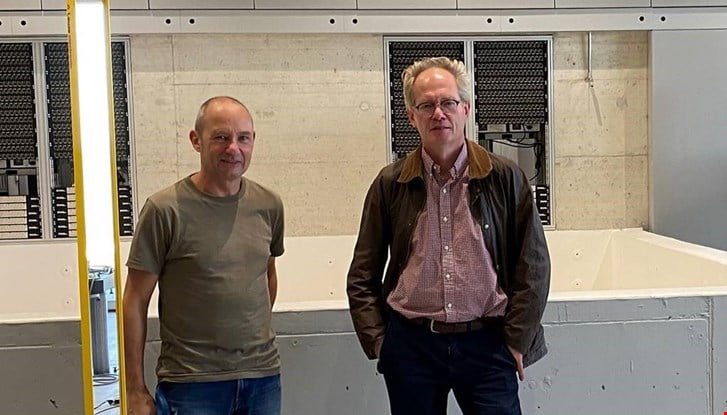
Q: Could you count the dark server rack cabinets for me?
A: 4